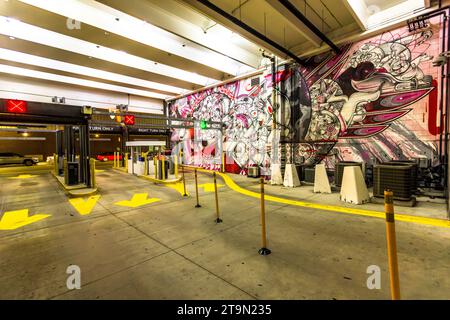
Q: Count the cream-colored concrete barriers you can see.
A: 4